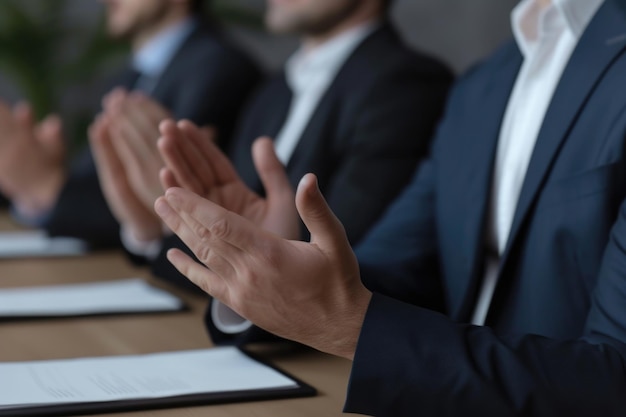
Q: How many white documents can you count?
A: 3